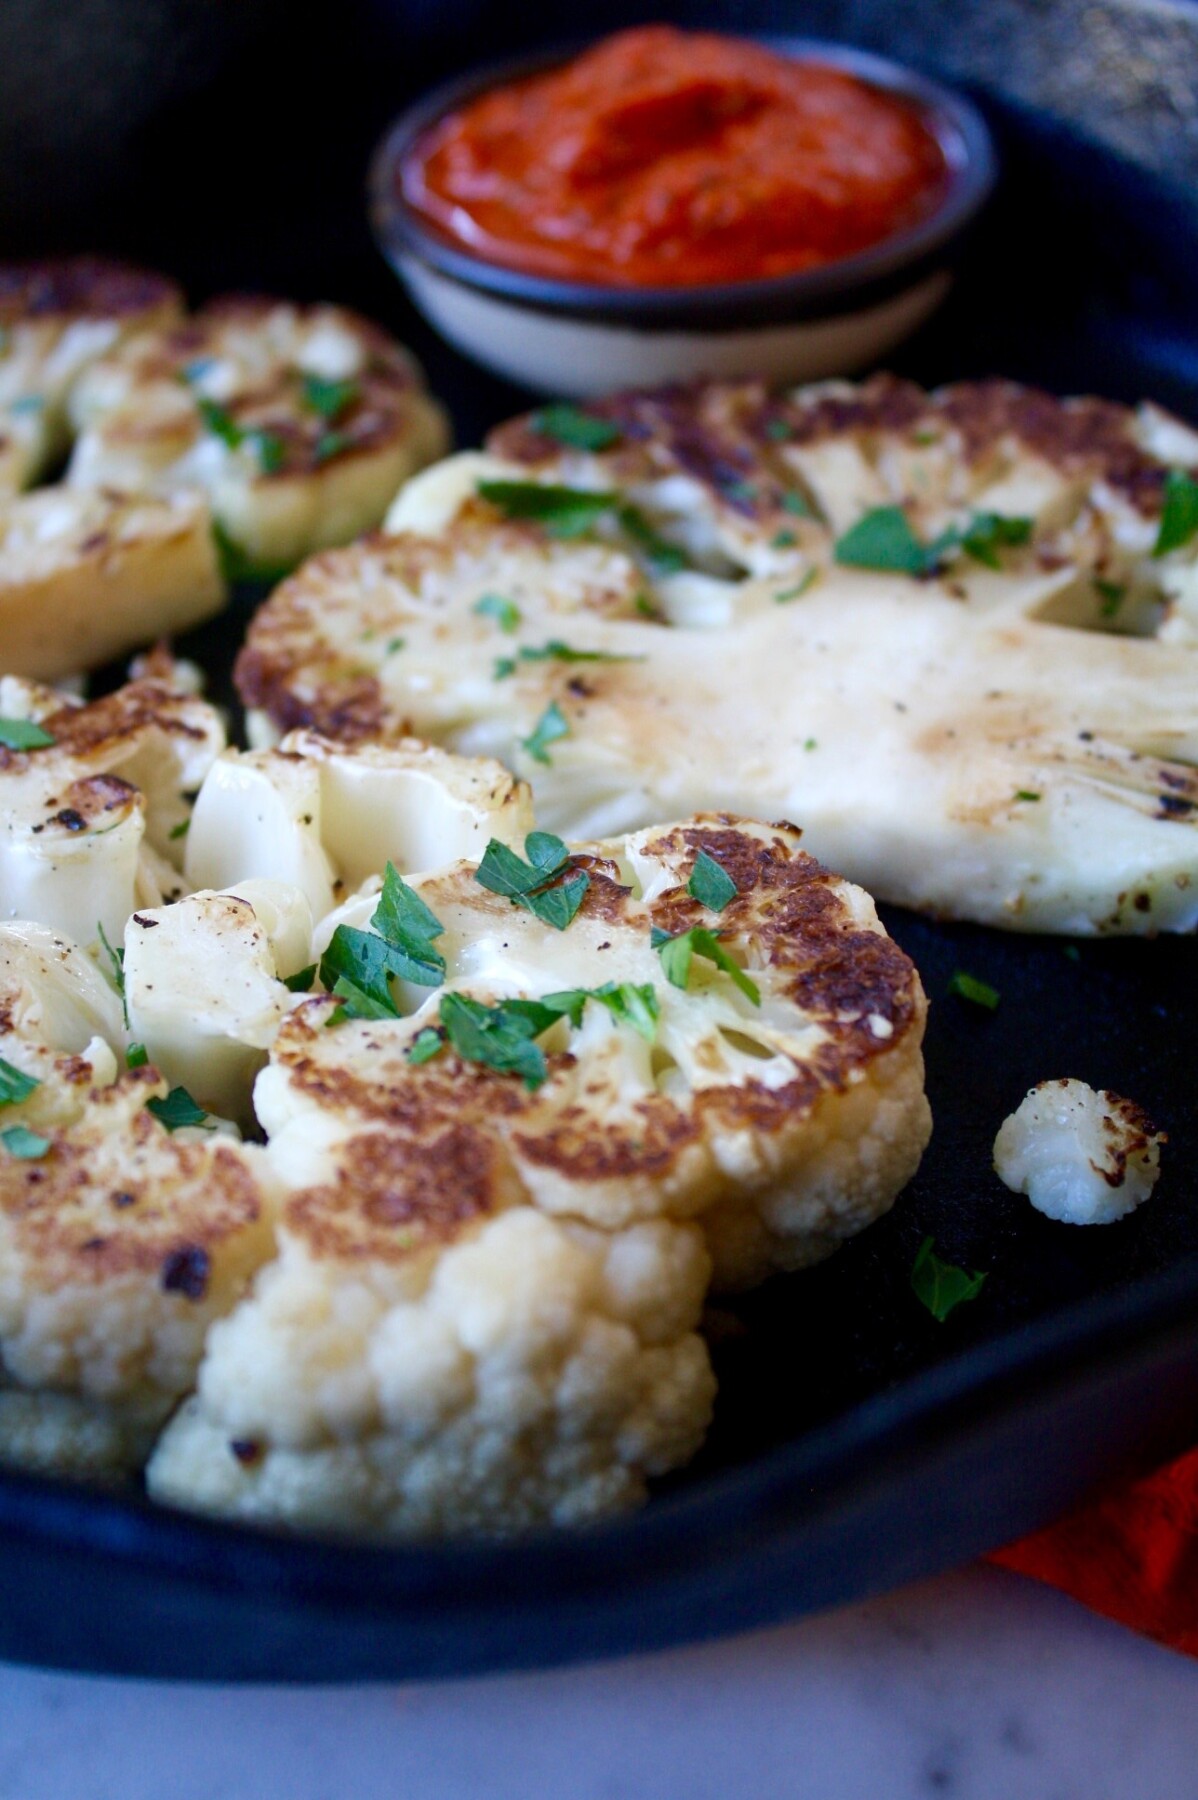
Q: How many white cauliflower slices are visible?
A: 3